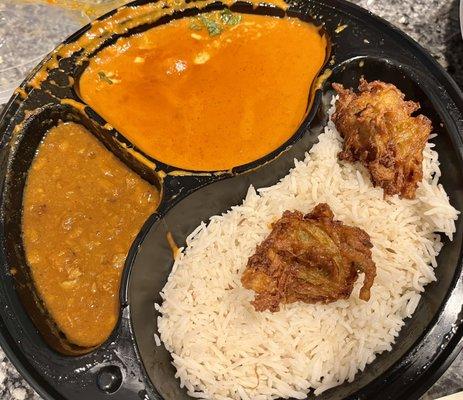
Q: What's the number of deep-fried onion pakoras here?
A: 2